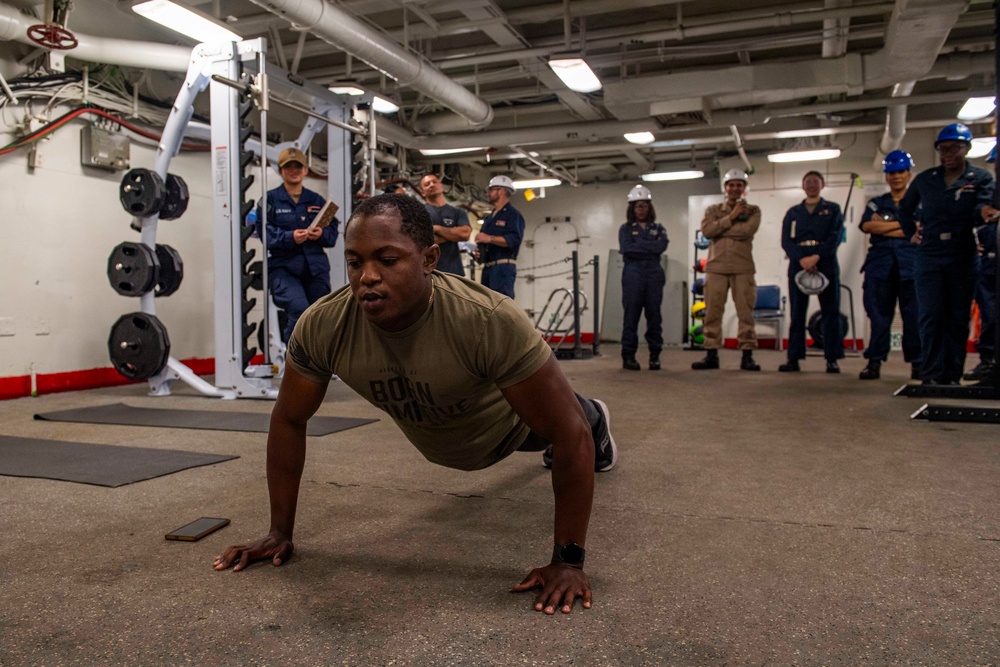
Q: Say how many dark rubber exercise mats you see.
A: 2